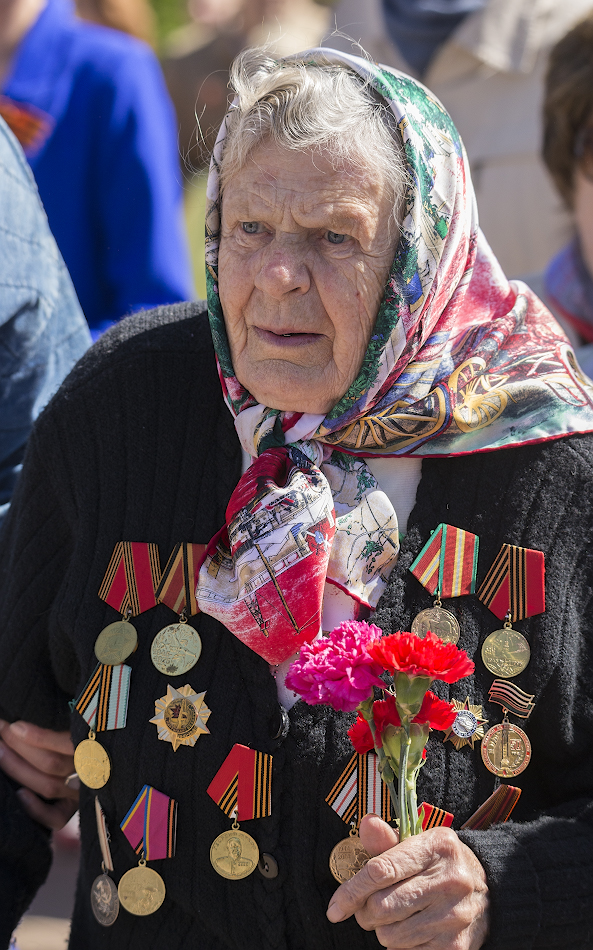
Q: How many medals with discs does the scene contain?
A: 10